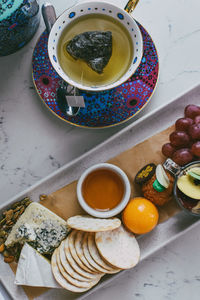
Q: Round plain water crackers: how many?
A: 10